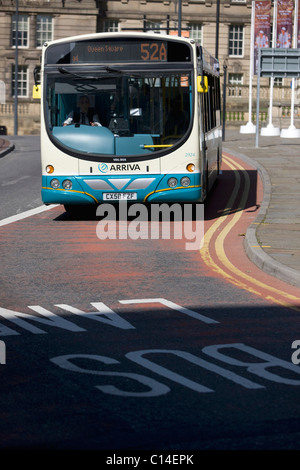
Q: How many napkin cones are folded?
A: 0